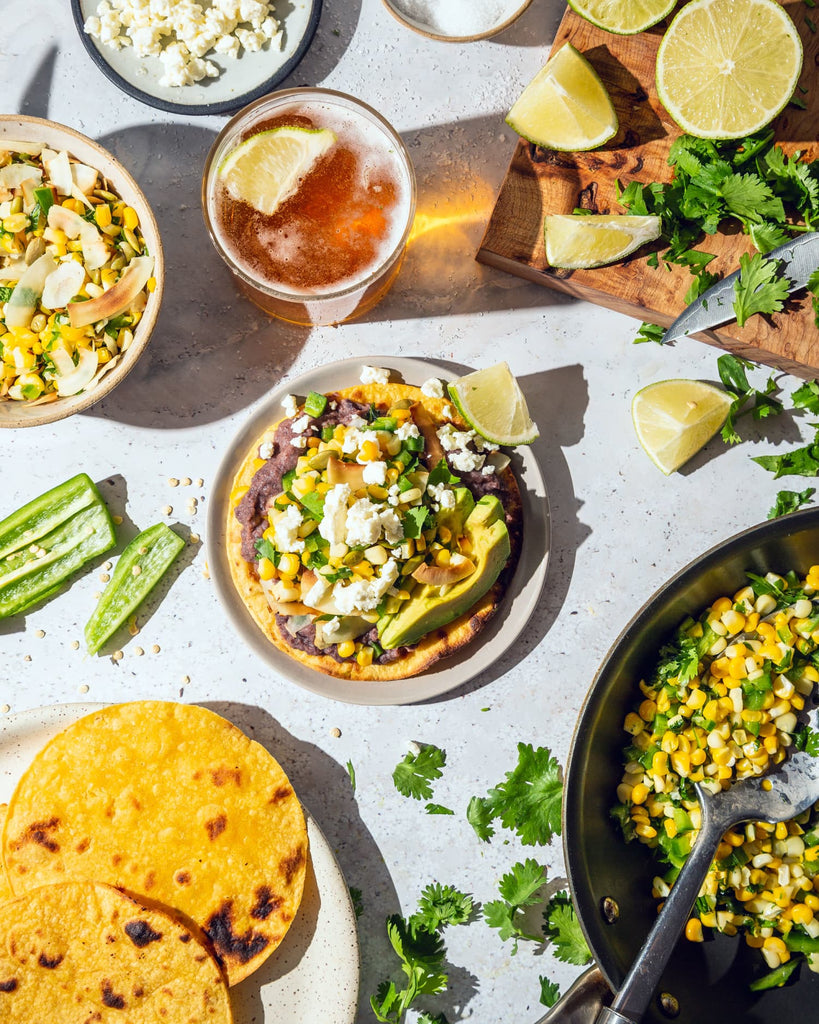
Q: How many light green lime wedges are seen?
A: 5